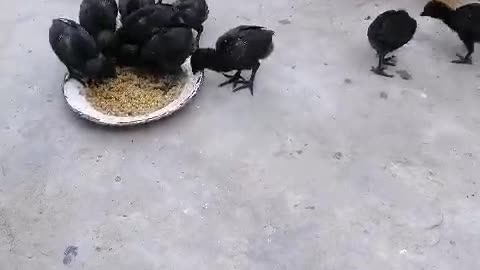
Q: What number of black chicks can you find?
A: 9